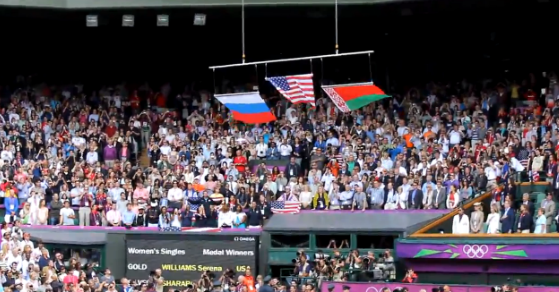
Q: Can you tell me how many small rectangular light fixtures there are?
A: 4